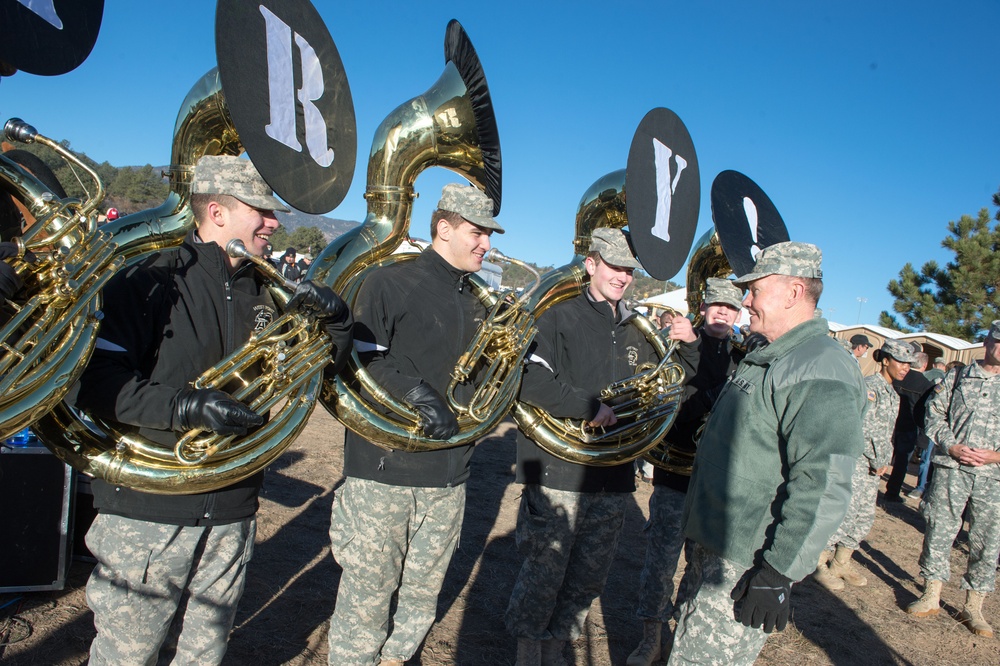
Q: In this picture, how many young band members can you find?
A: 4